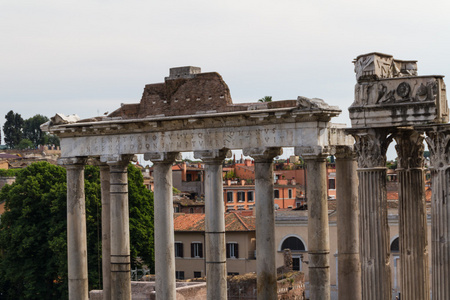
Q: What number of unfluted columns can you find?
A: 8